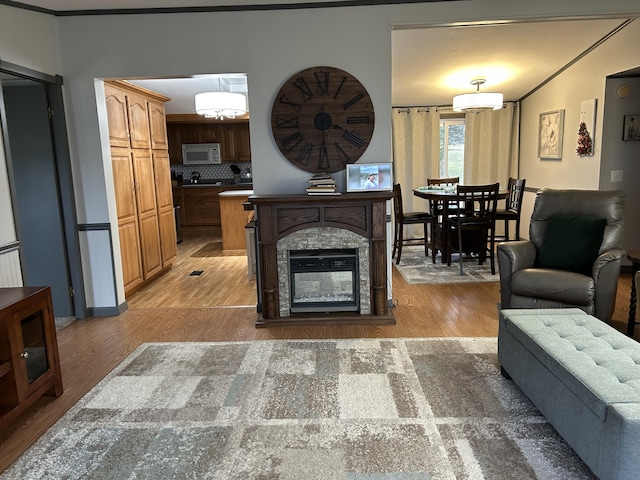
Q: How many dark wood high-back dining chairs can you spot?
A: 4